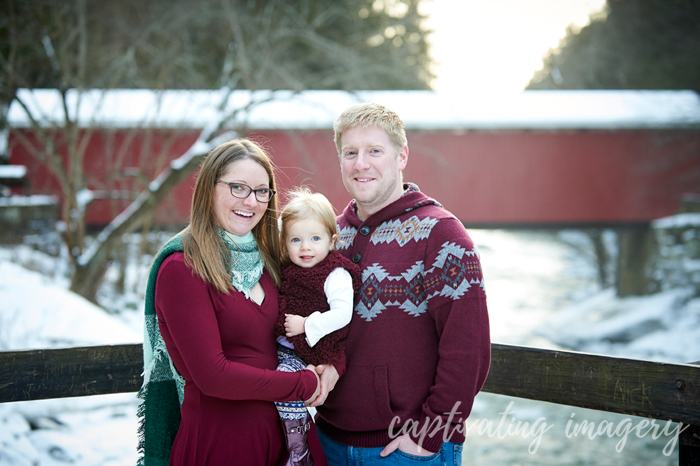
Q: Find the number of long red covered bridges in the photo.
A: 1